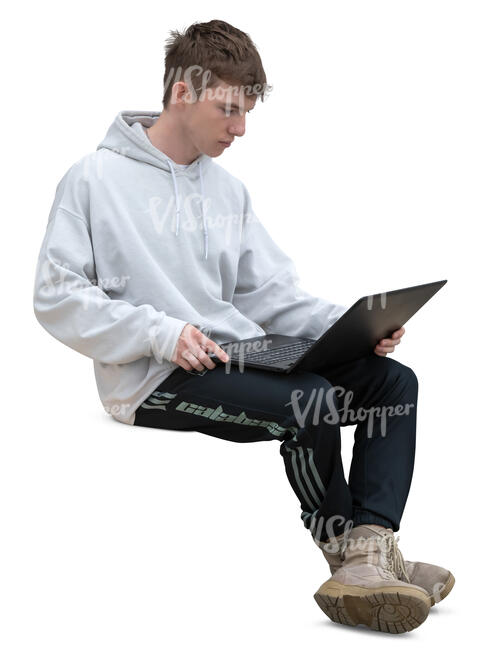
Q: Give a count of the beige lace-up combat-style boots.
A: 2